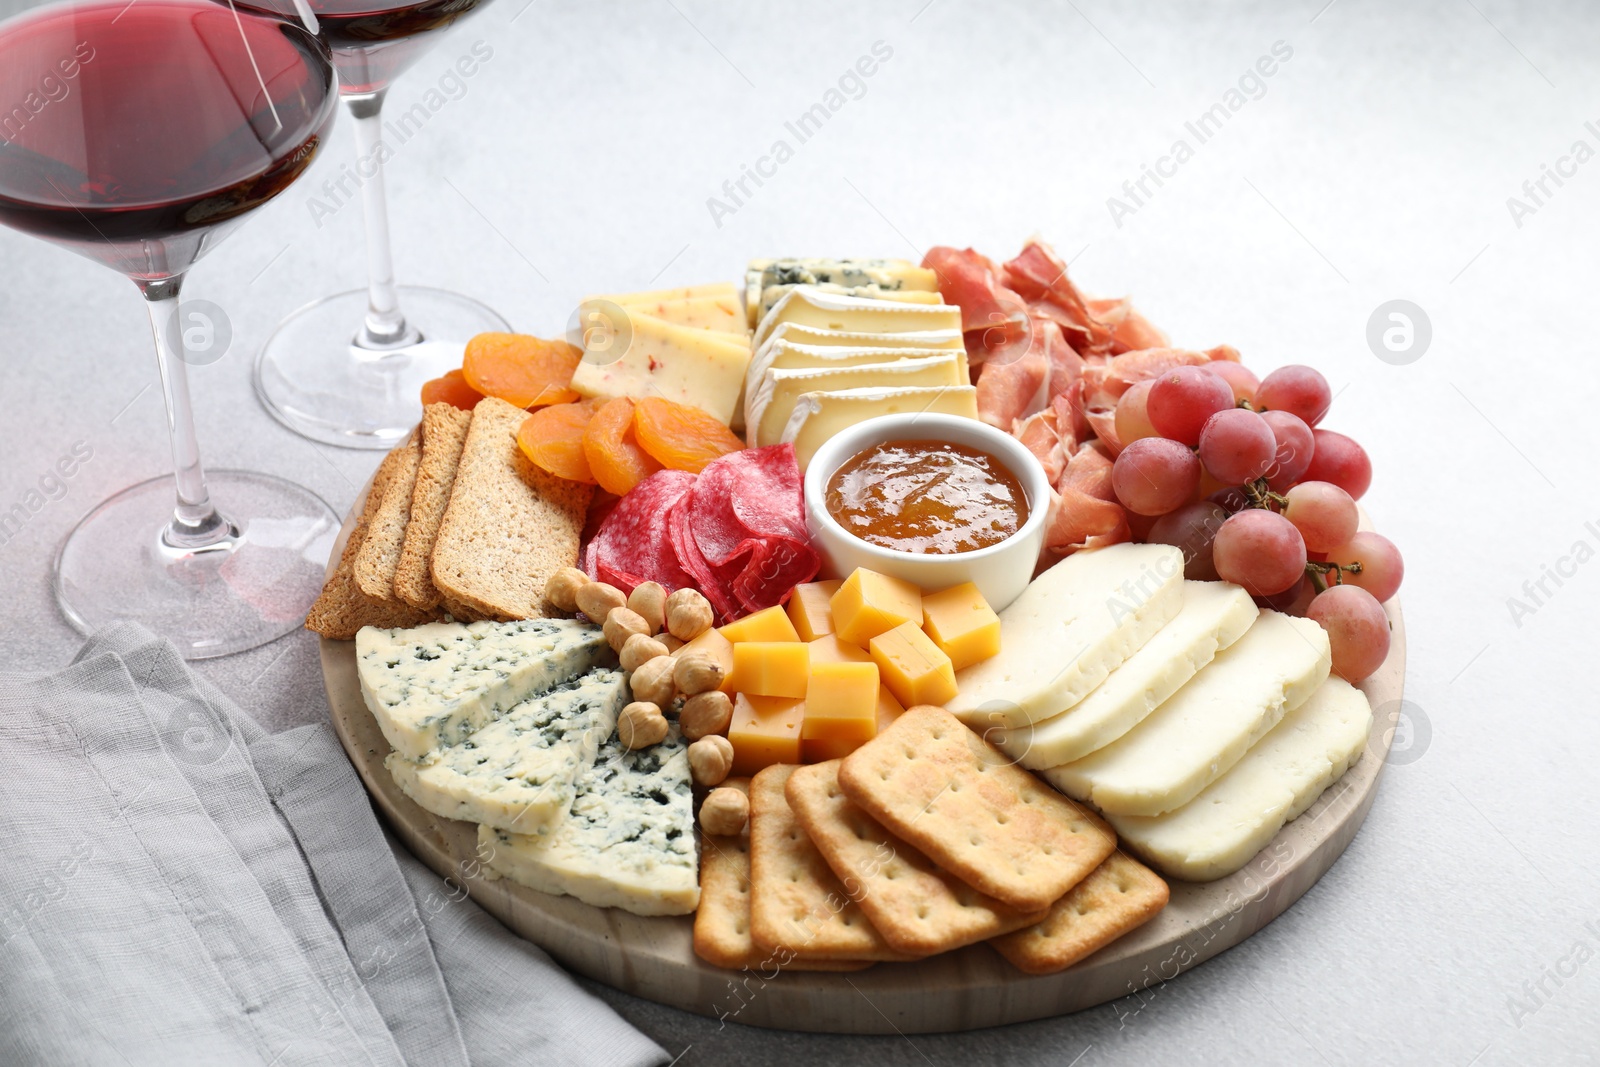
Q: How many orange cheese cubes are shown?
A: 11